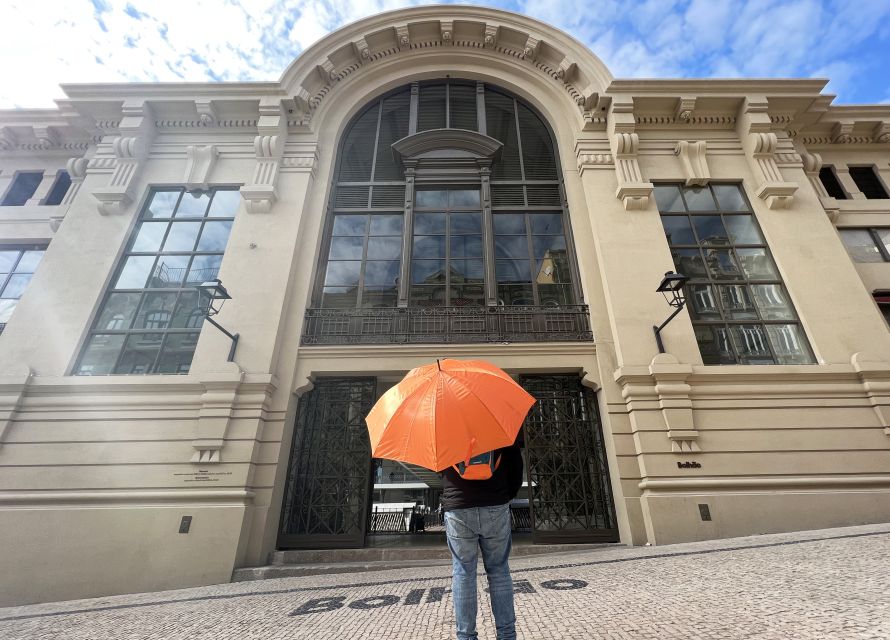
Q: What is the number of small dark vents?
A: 2